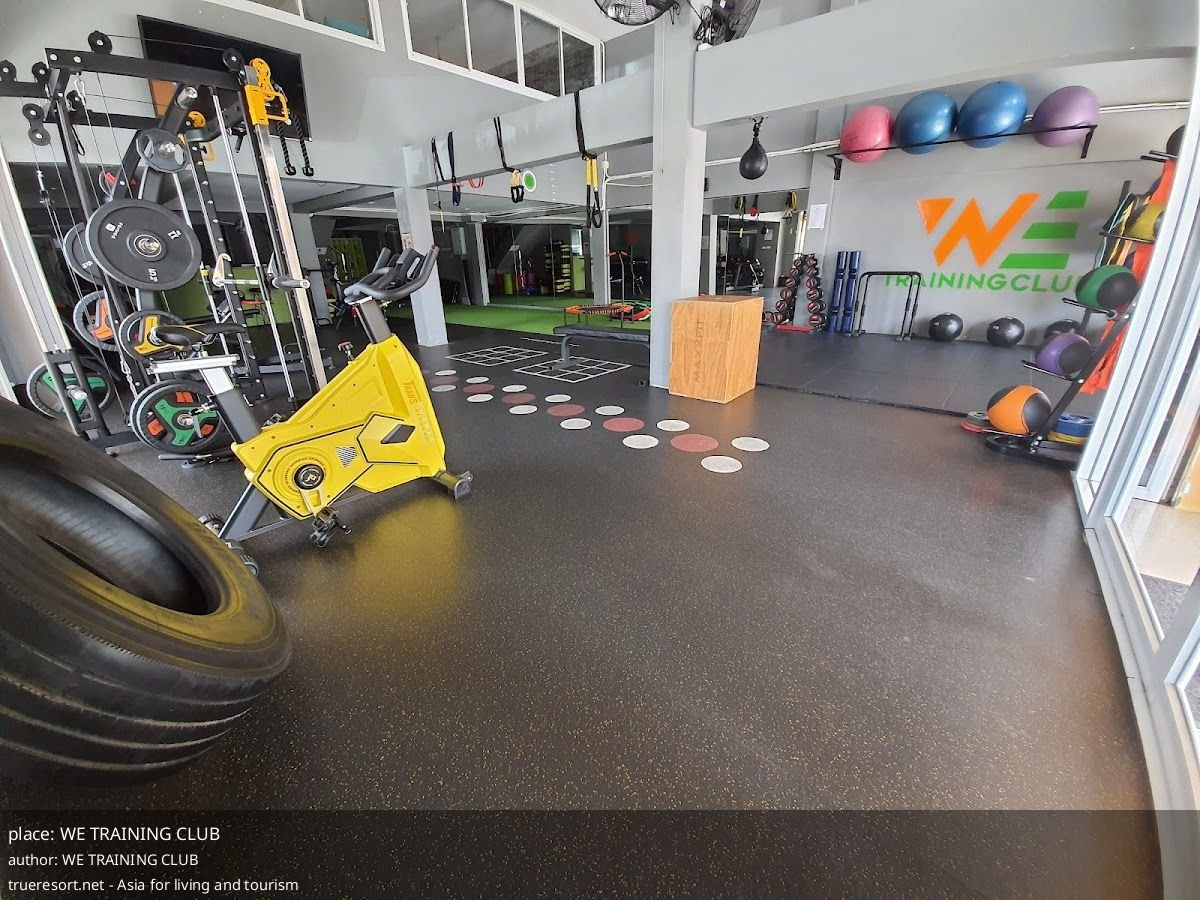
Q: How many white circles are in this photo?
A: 13